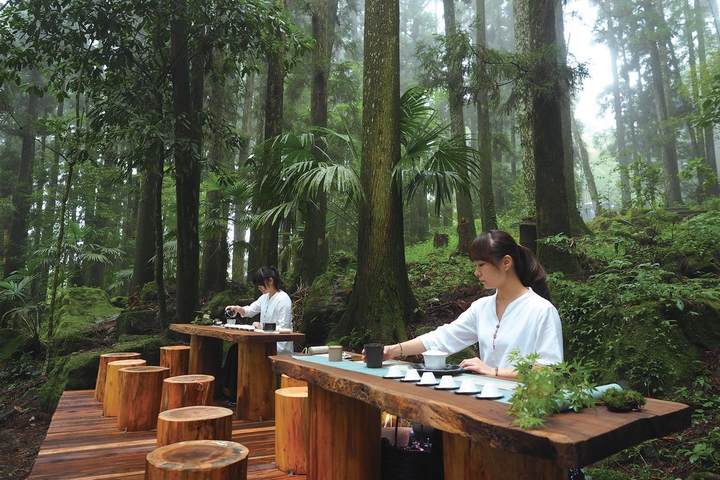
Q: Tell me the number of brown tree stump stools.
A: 9